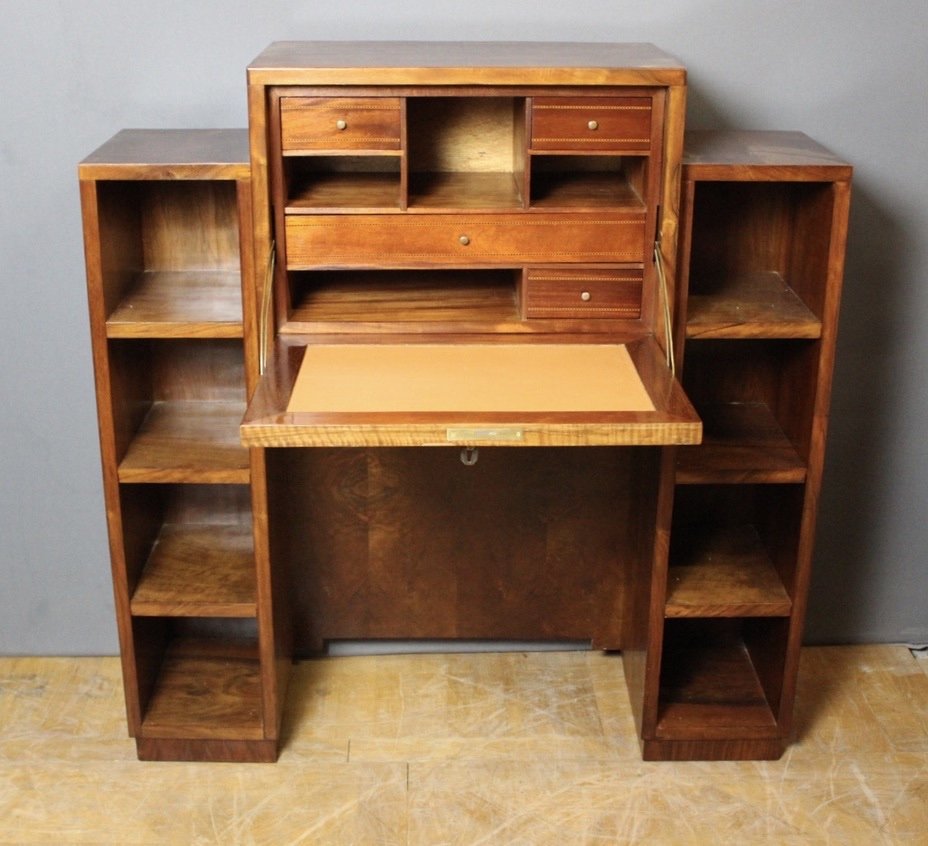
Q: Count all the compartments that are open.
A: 12